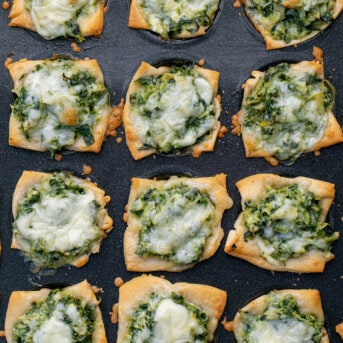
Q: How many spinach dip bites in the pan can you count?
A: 12